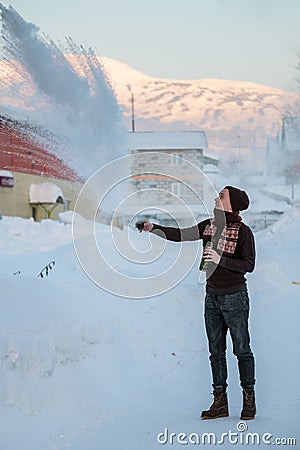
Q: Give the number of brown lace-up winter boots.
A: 2